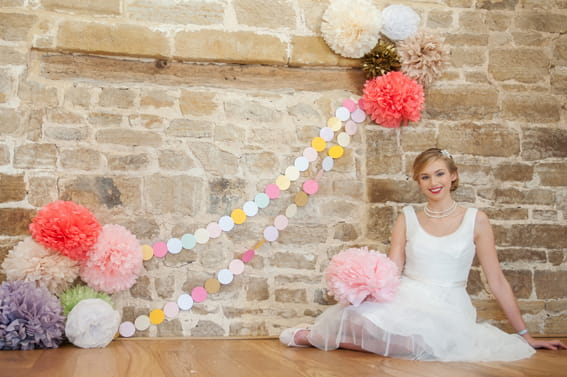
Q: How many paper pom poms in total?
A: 12